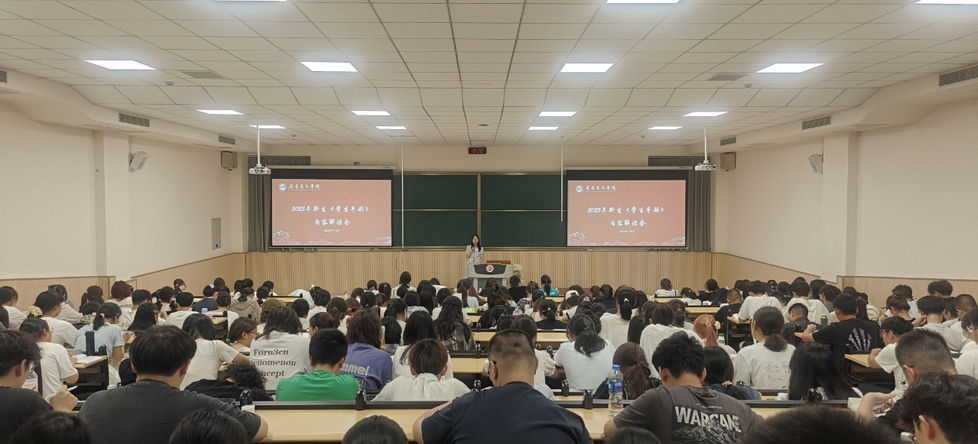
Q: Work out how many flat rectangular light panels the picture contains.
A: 15